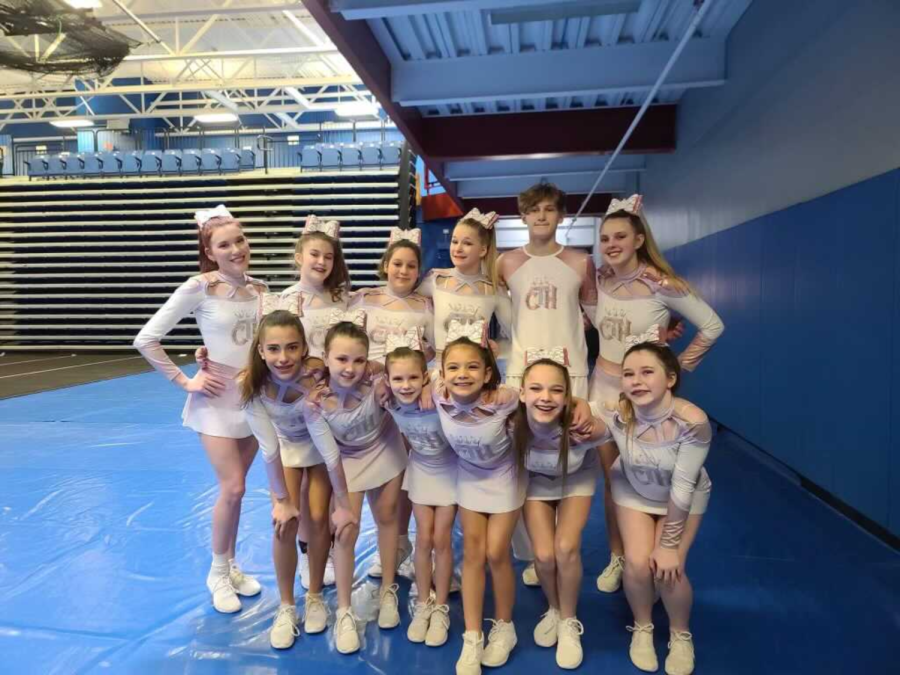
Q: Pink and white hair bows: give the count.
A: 11